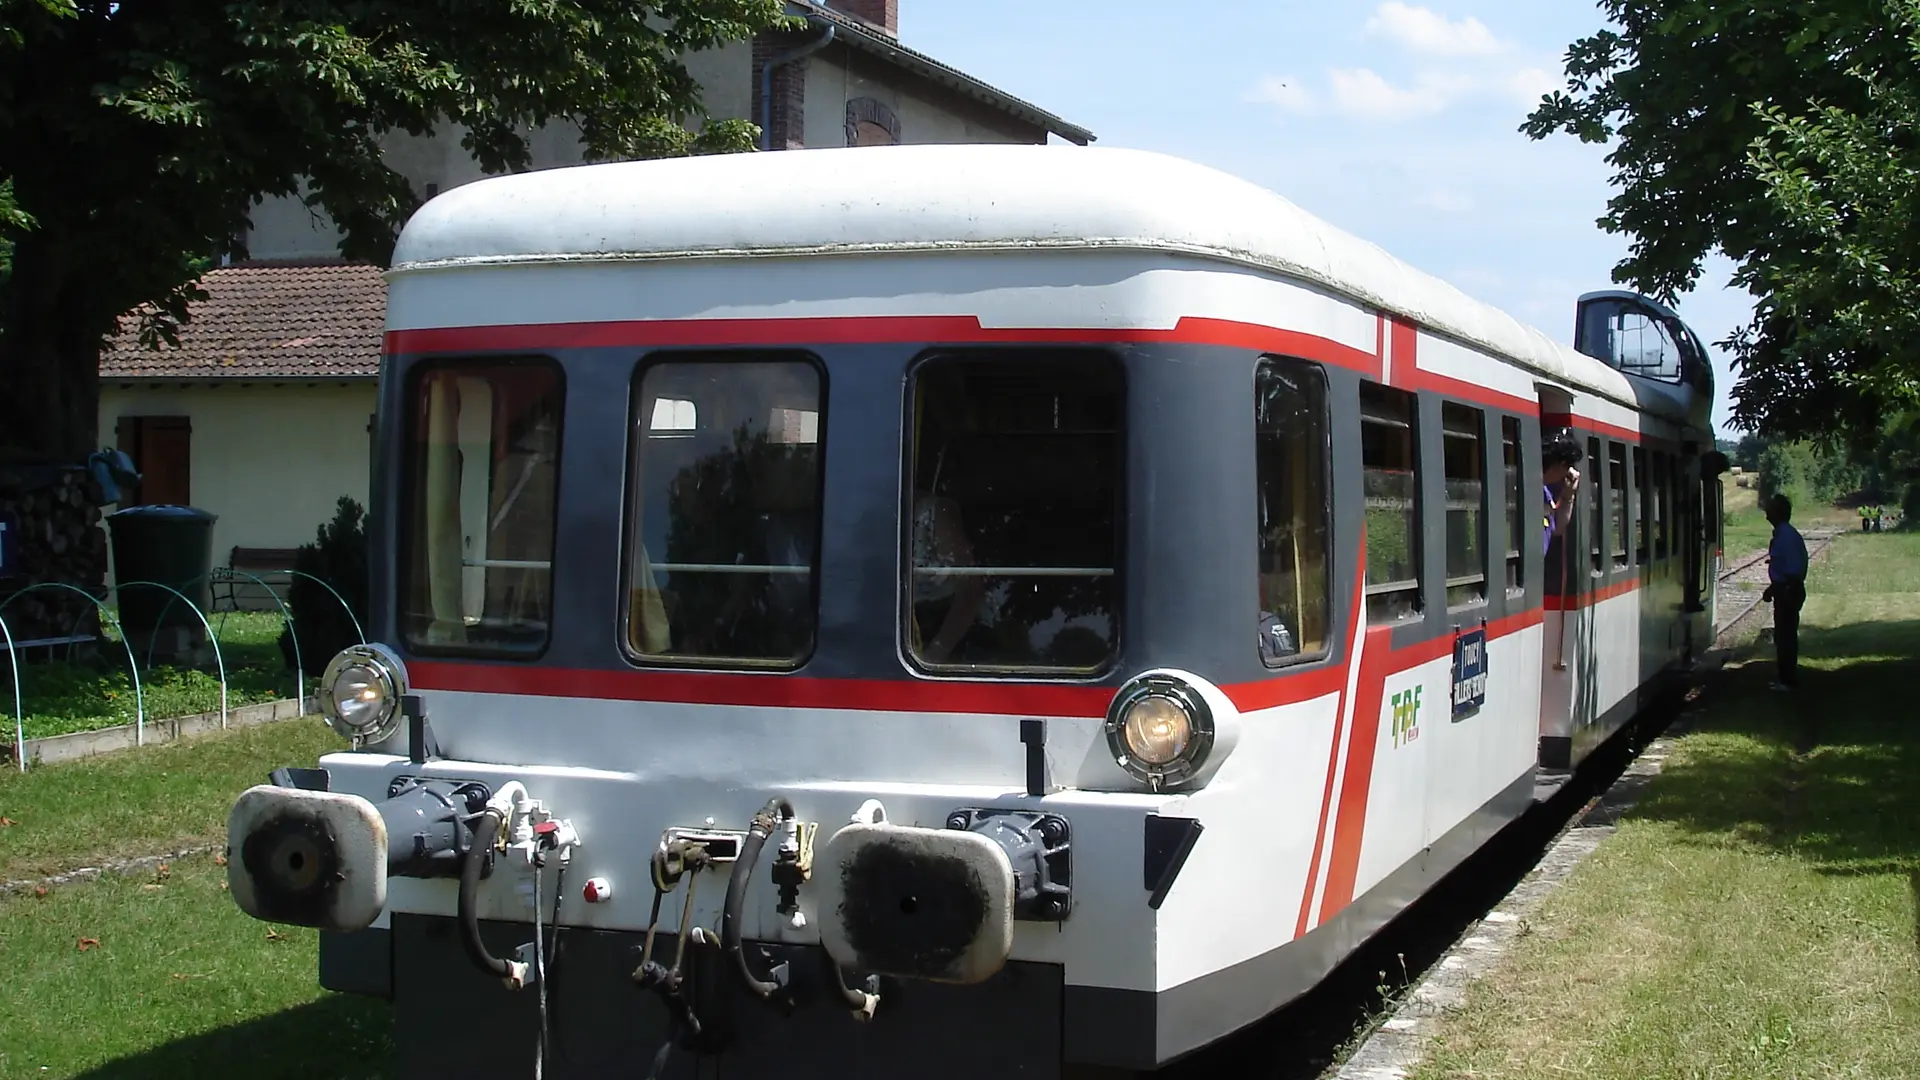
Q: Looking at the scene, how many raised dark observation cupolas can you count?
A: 1